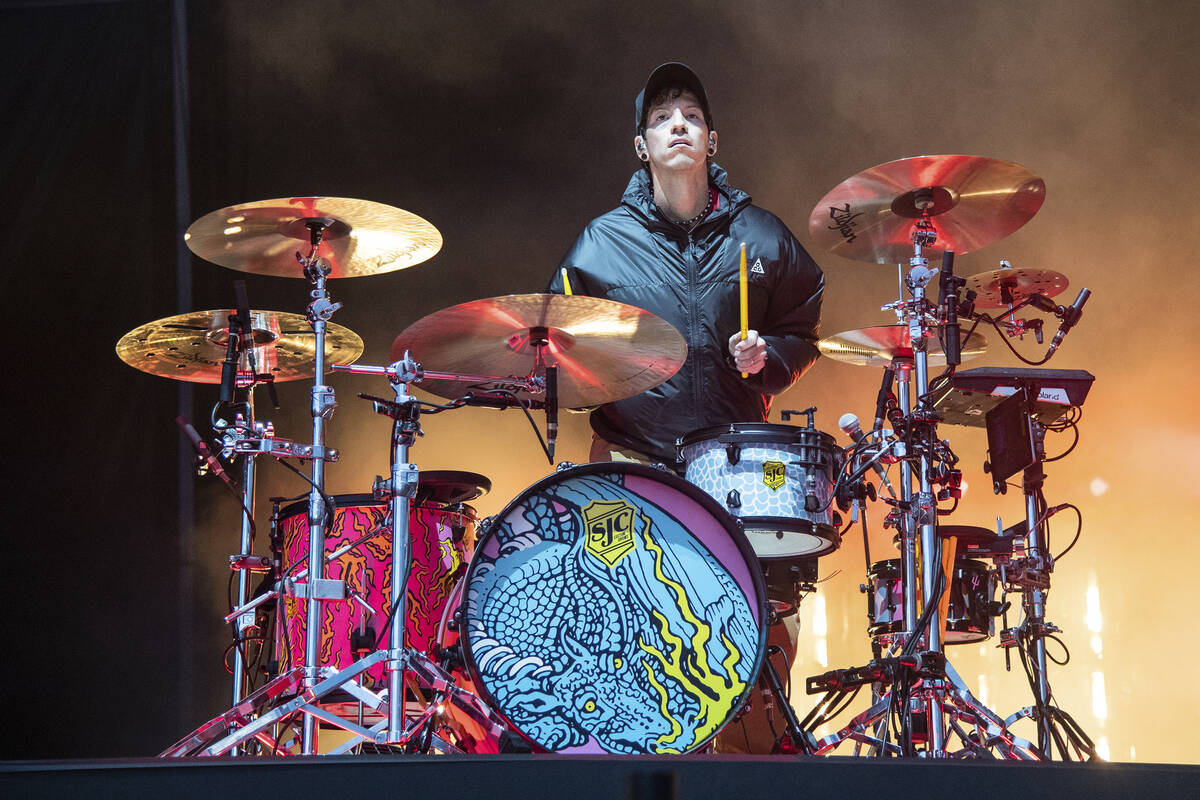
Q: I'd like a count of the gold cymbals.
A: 6